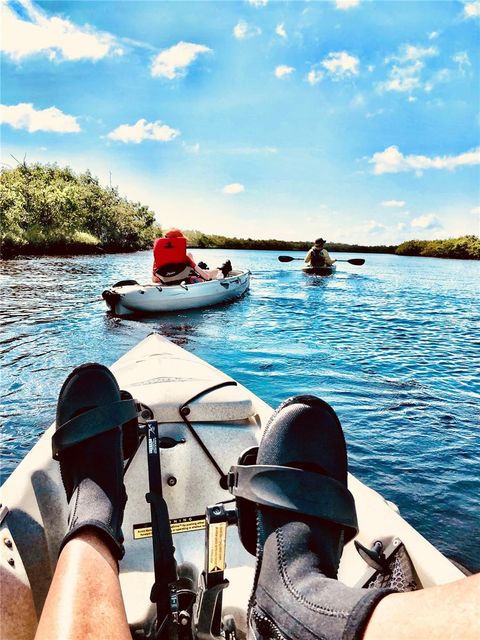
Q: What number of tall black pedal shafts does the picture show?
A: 2